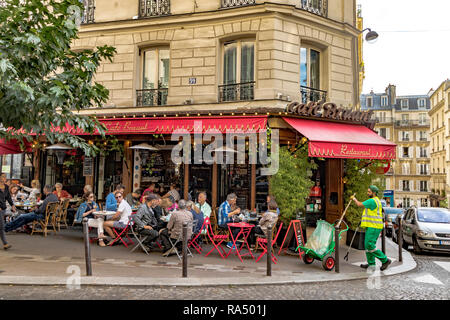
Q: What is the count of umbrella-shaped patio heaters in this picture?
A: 3